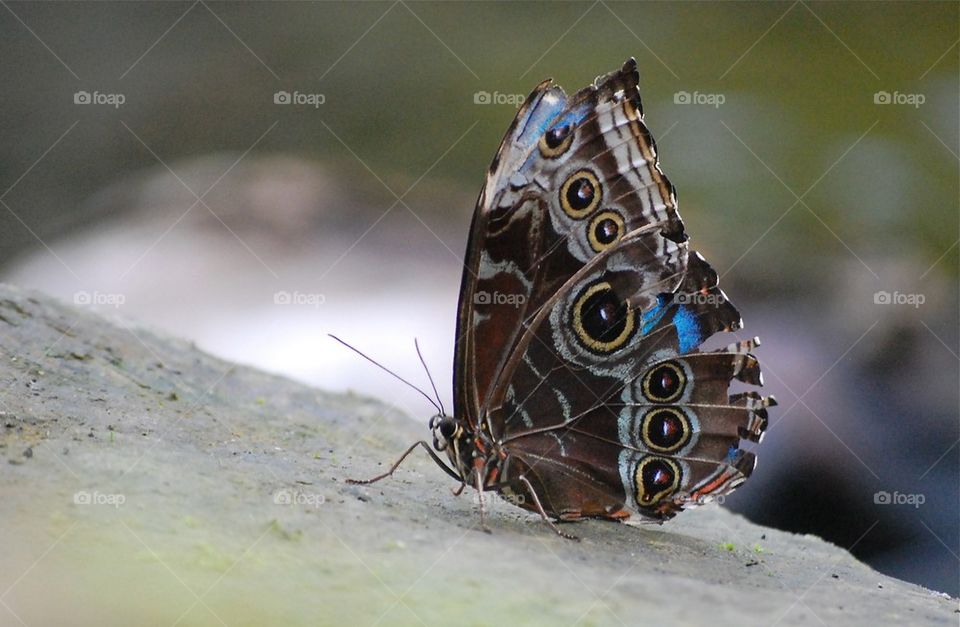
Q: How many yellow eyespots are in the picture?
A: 7